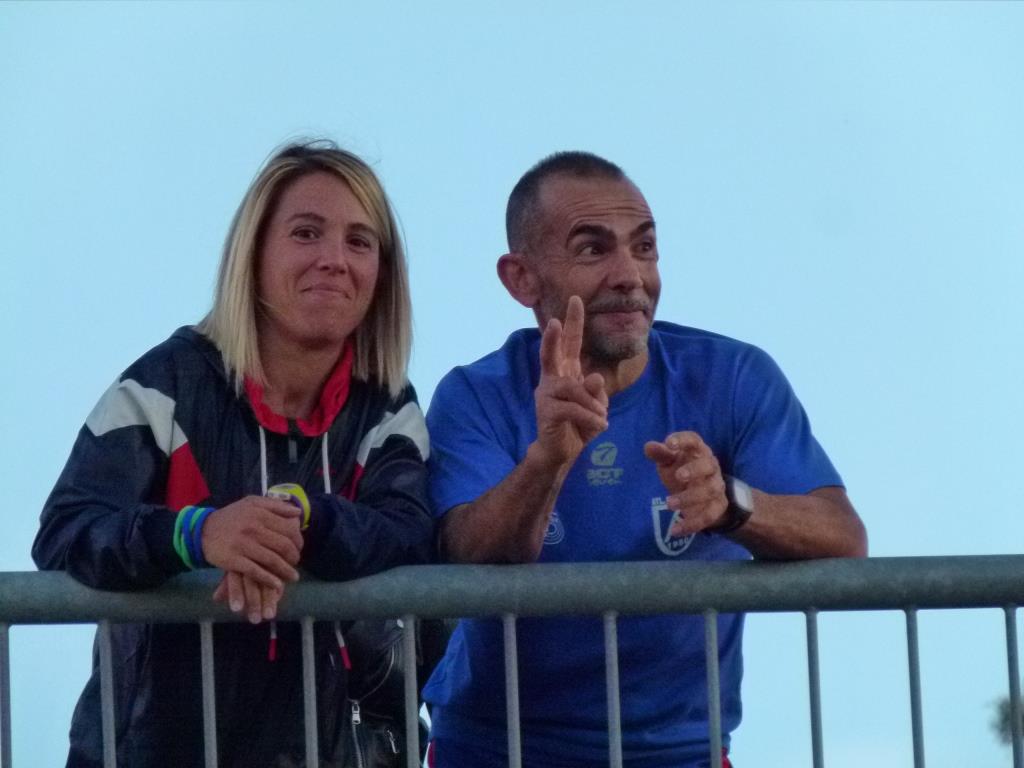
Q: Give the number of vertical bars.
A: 11